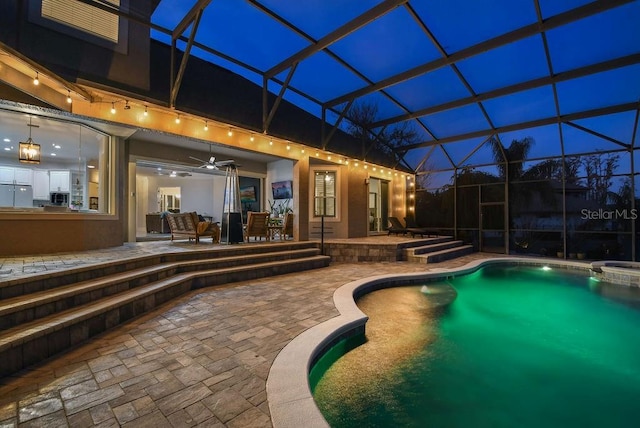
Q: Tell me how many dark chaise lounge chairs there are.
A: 2